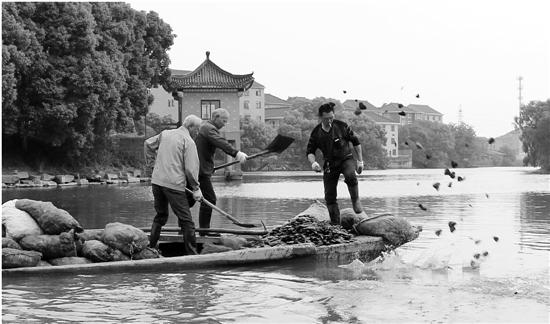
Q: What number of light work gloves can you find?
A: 4